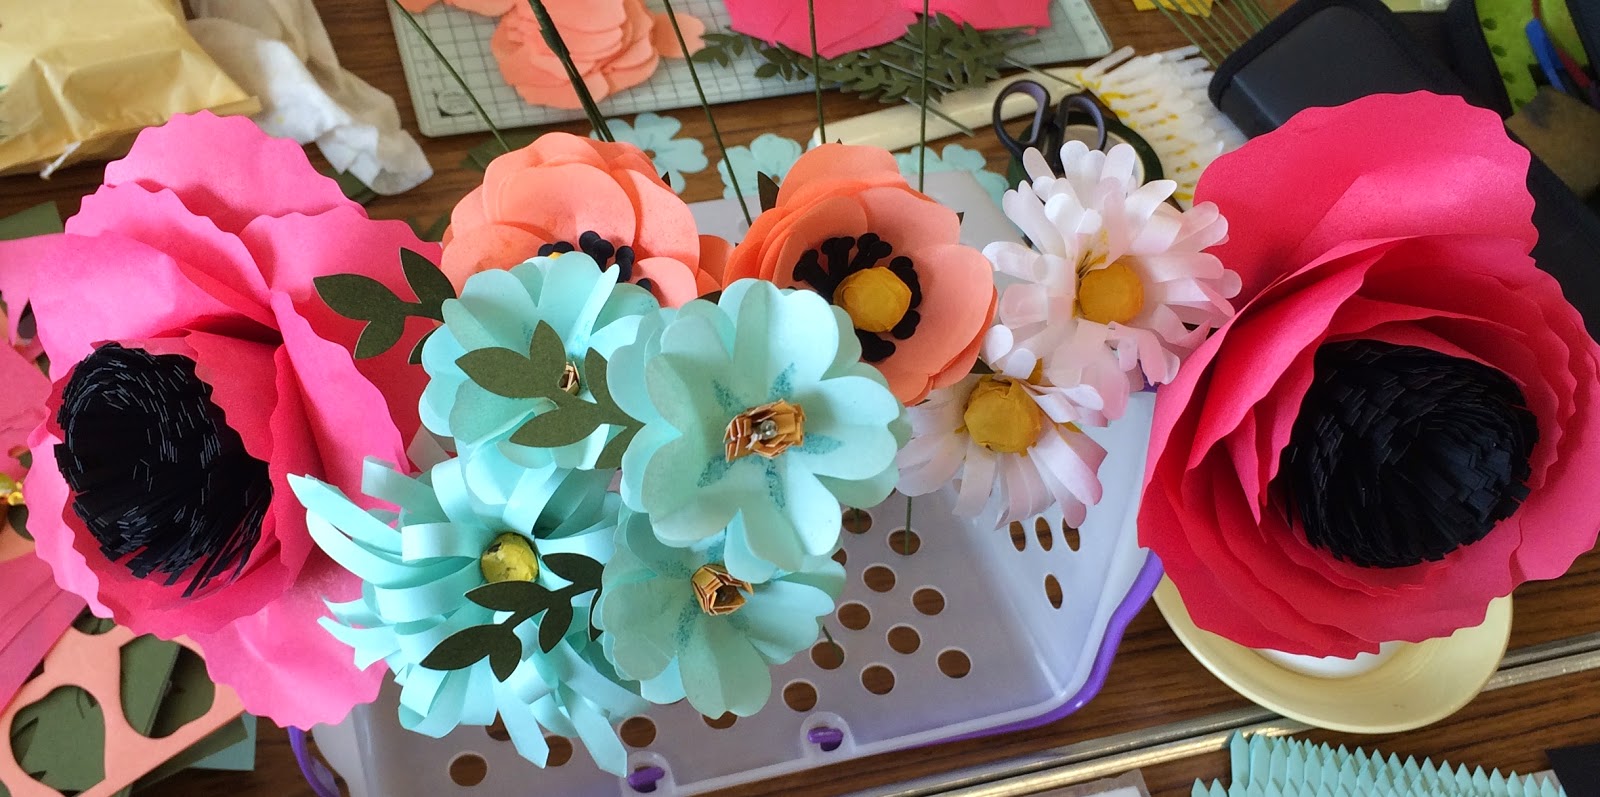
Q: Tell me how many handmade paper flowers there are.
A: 10